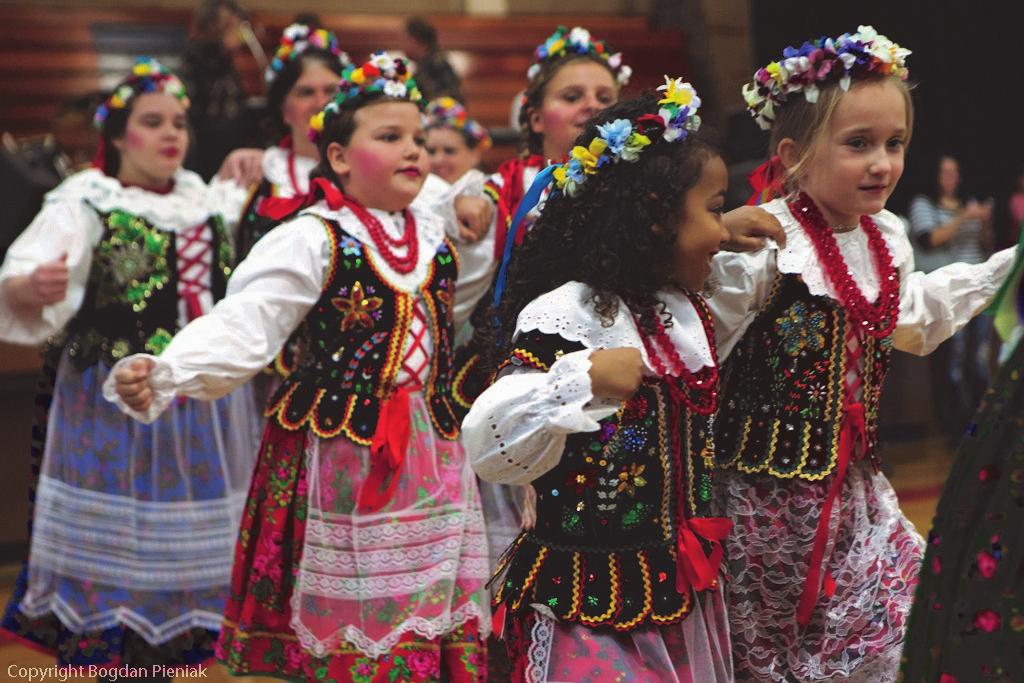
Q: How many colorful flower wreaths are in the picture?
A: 7